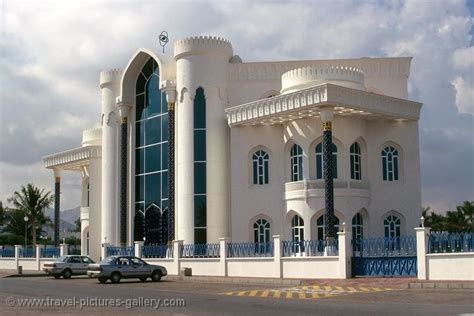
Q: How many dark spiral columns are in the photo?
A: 4